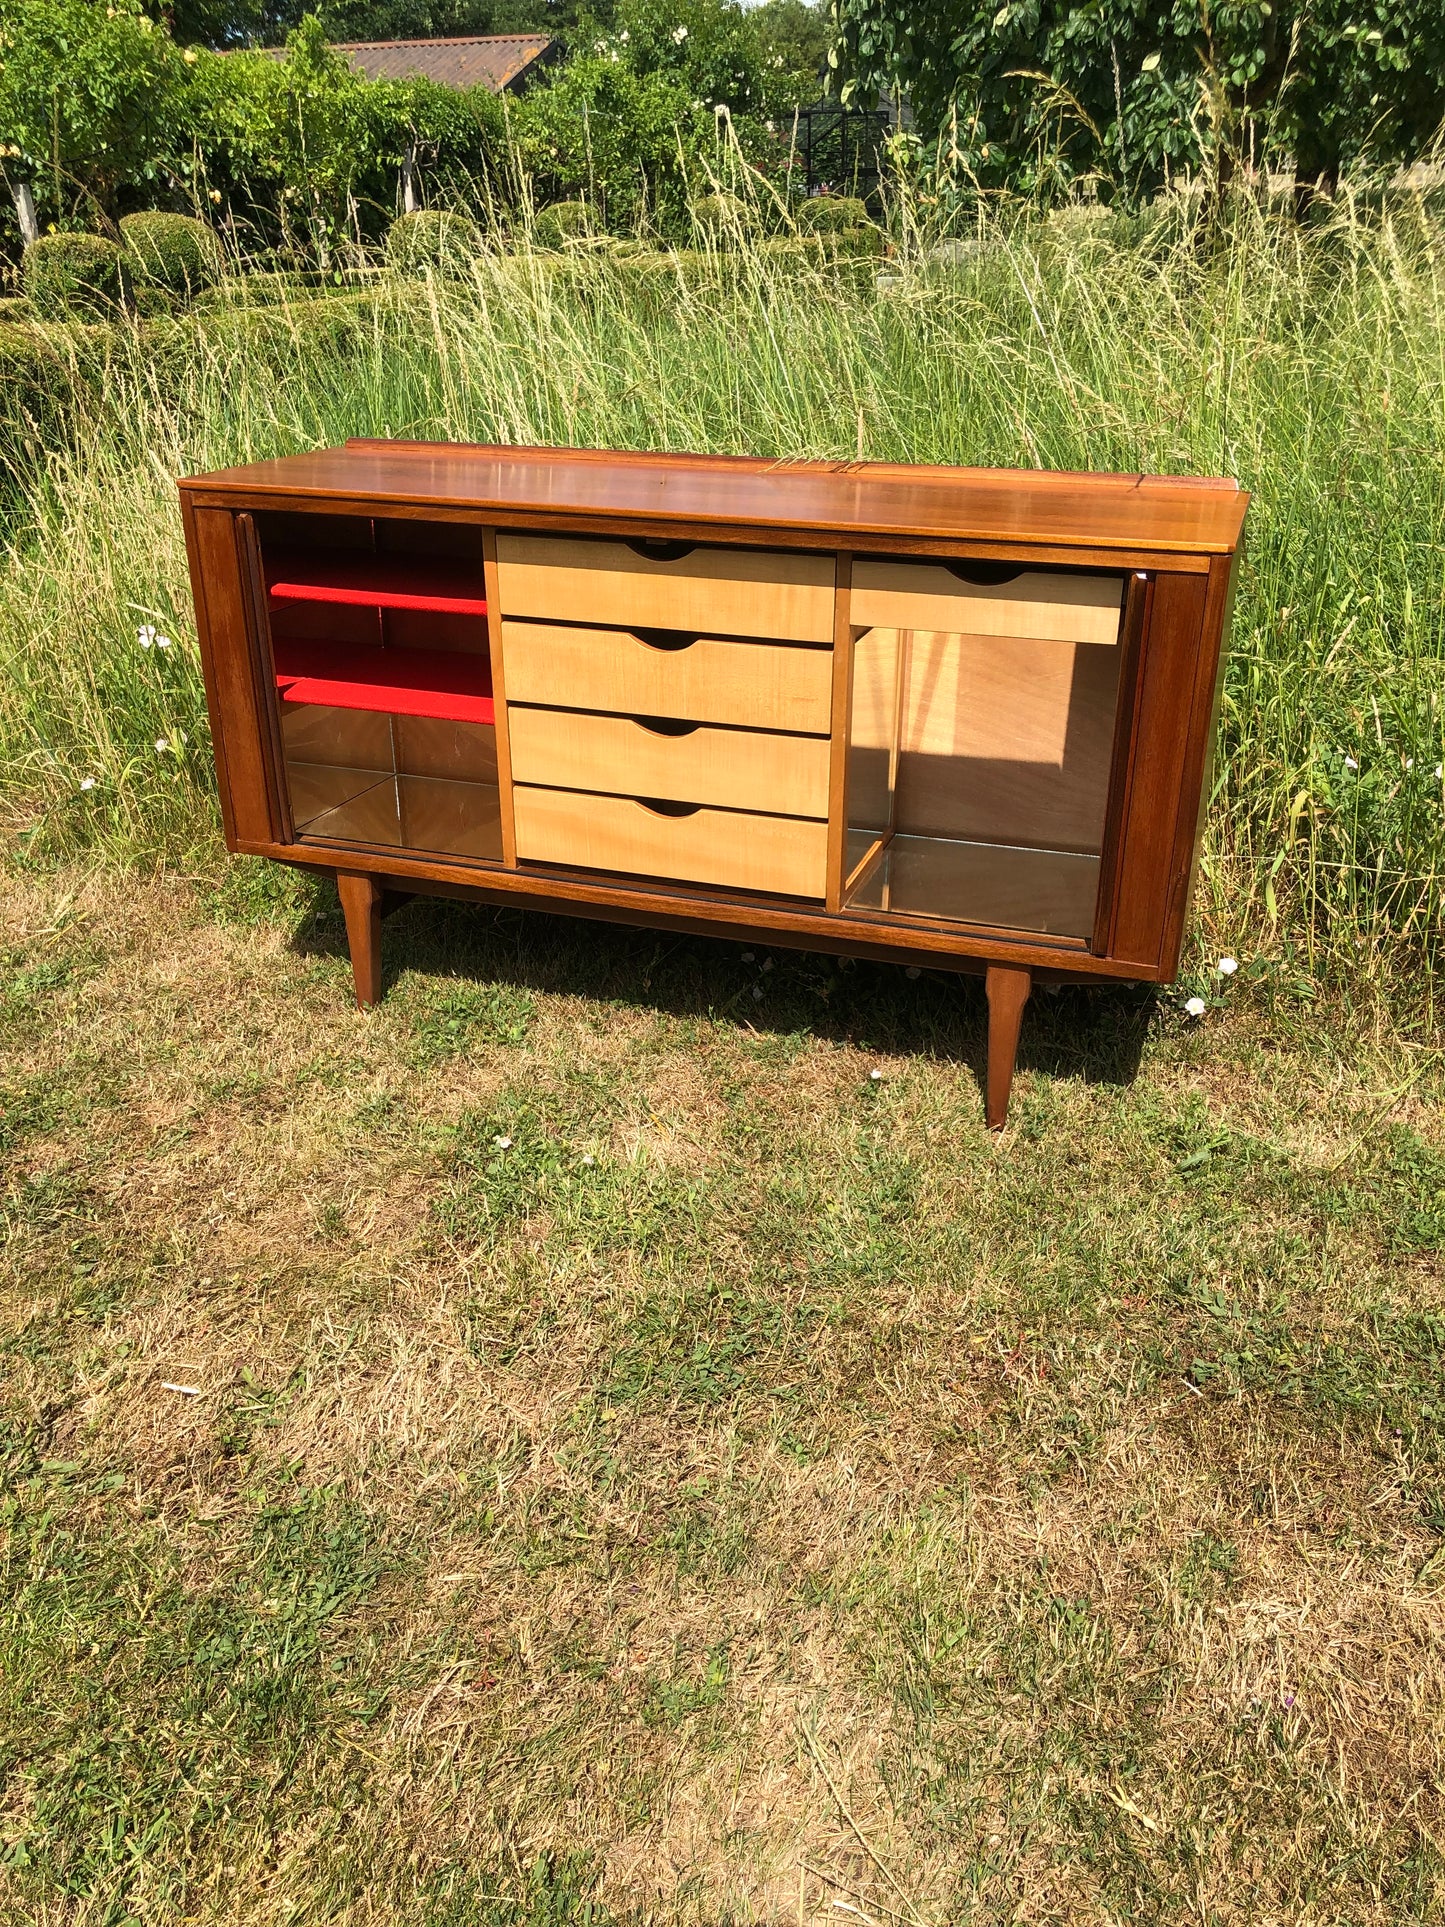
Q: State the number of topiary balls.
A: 6